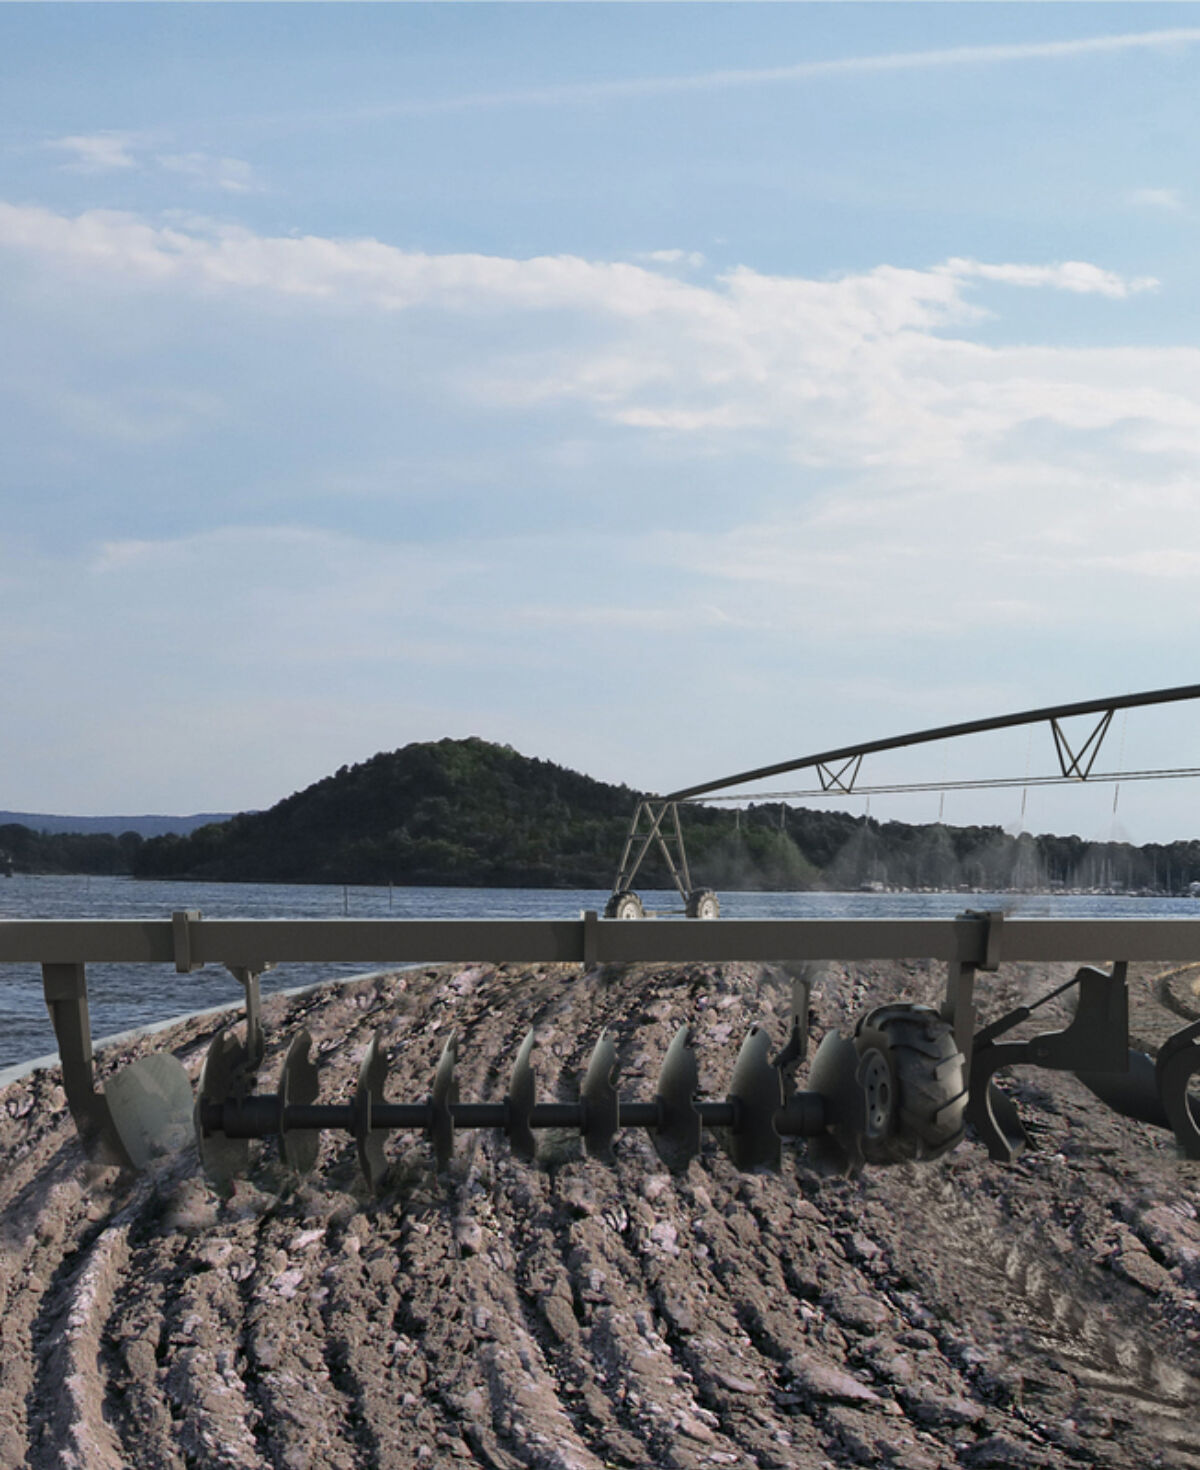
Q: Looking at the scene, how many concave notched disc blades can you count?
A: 9